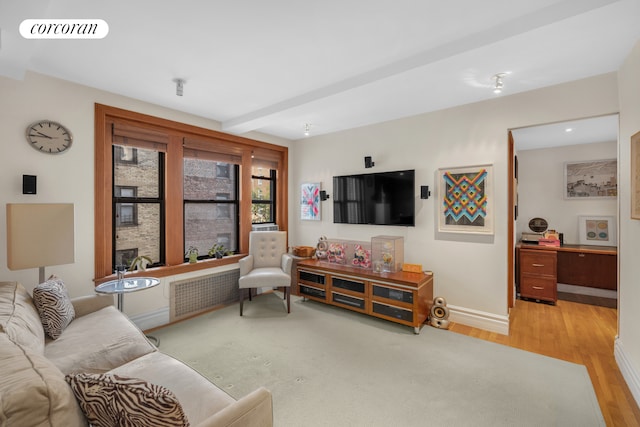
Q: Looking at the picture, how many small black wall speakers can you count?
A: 4